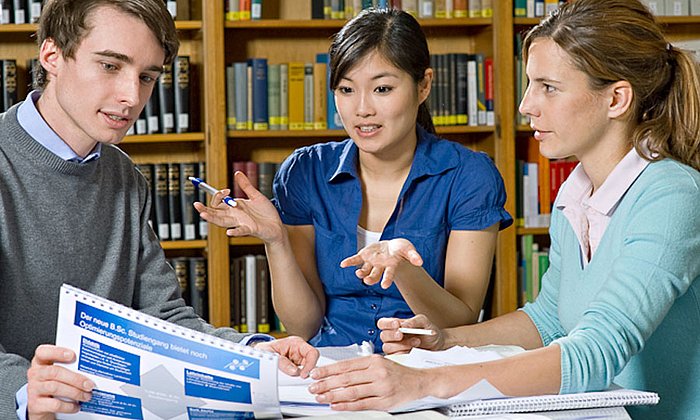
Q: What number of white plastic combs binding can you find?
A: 2